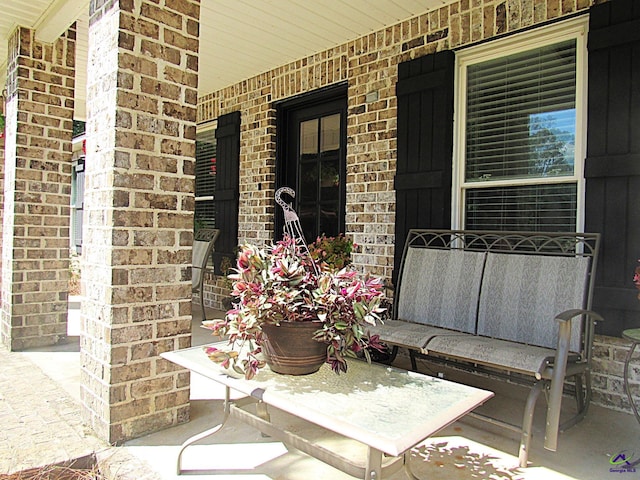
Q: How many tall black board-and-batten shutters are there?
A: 3